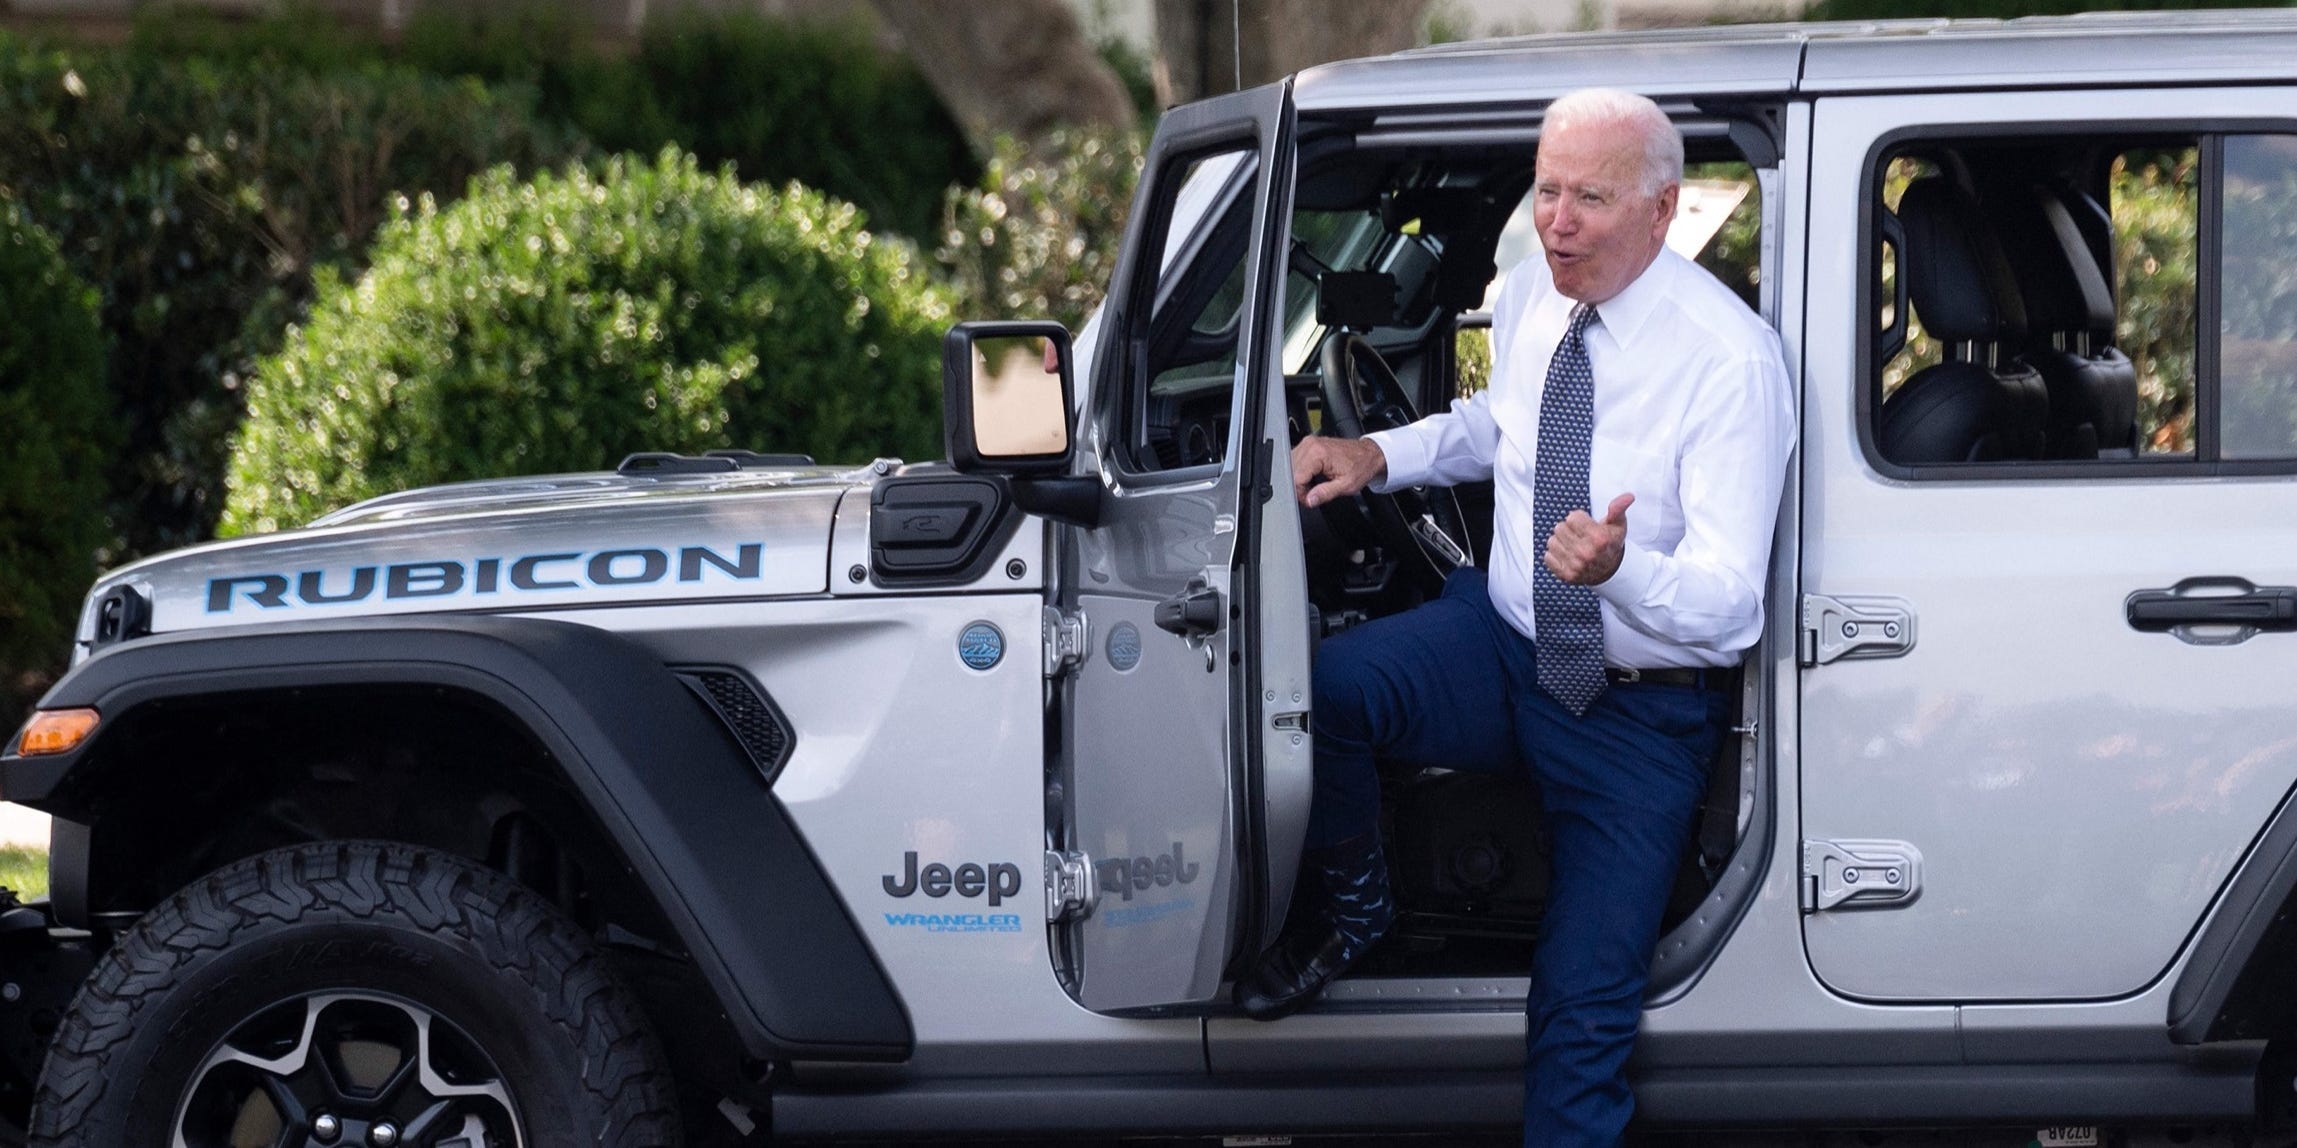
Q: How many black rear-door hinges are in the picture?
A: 0